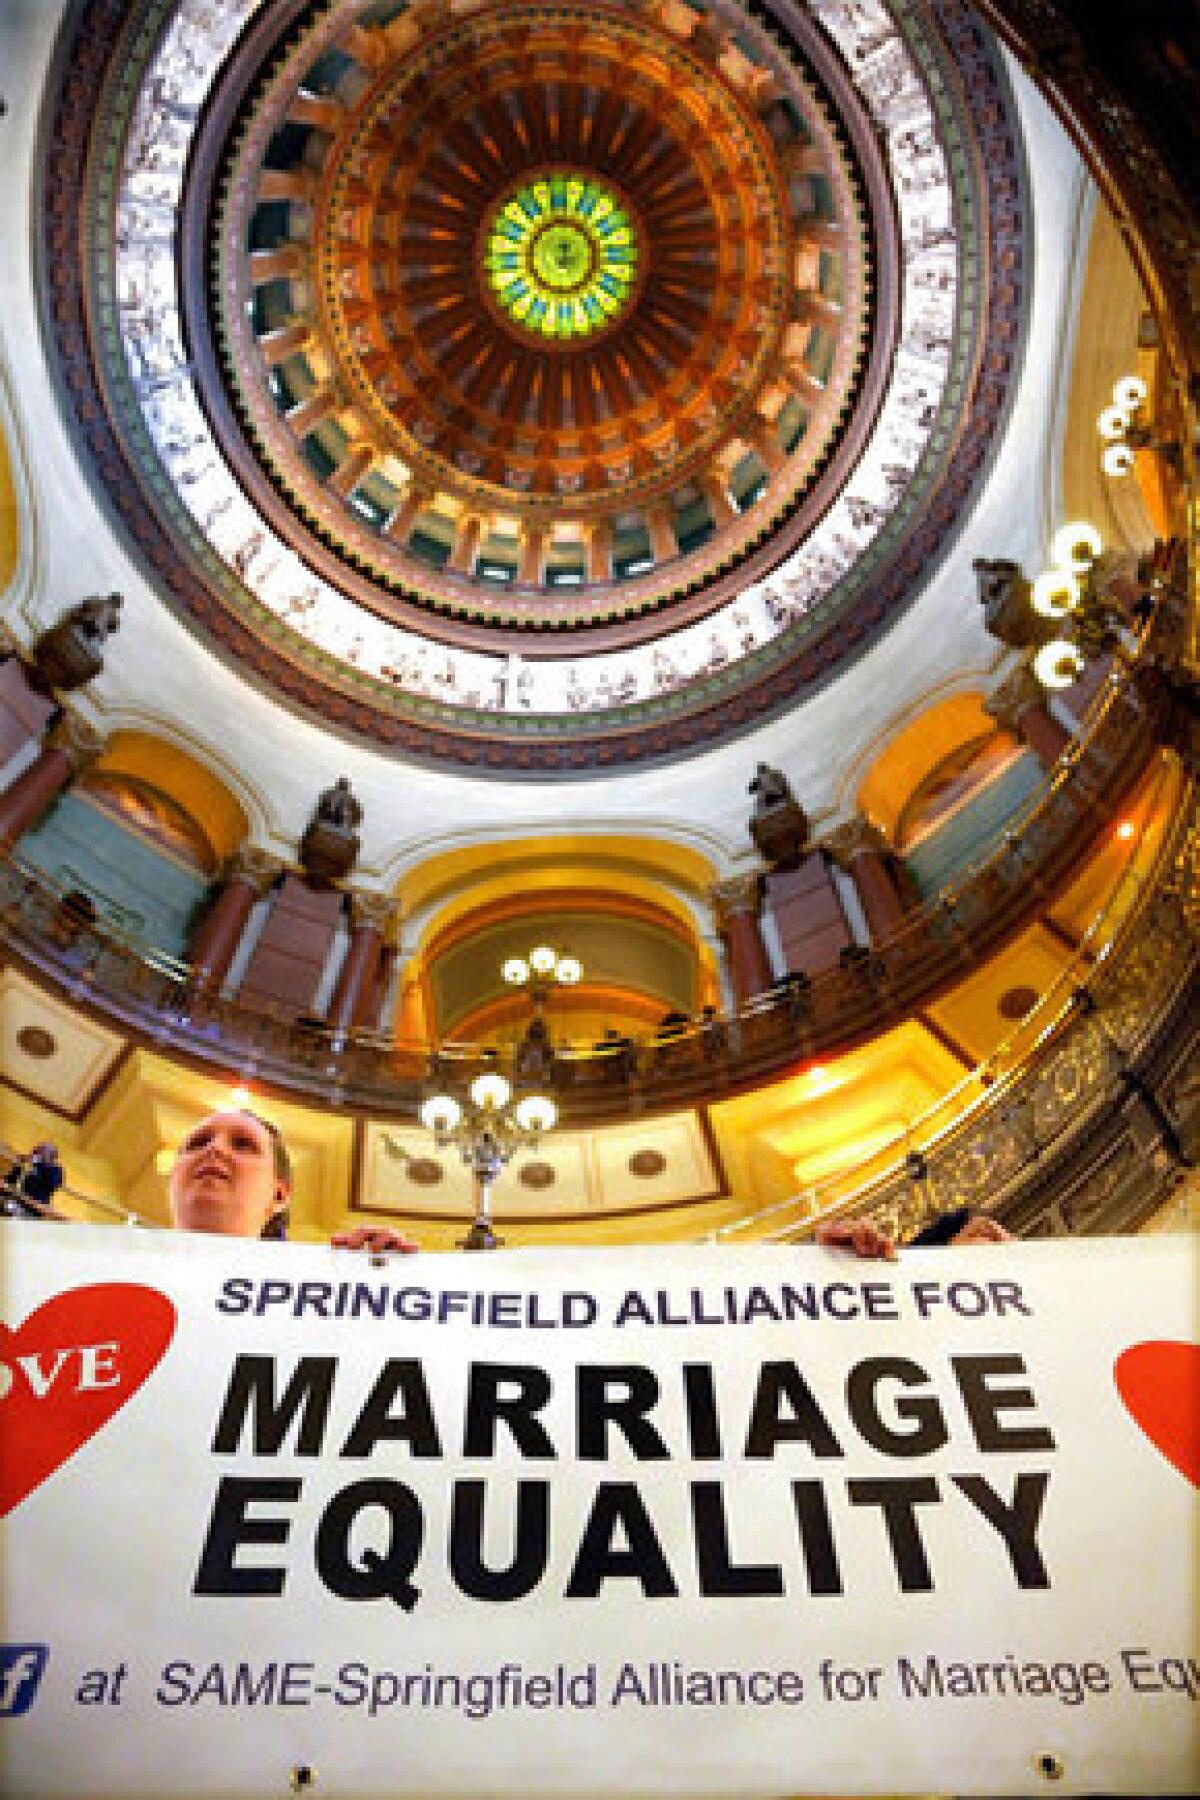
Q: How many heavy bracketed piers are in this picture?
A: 4